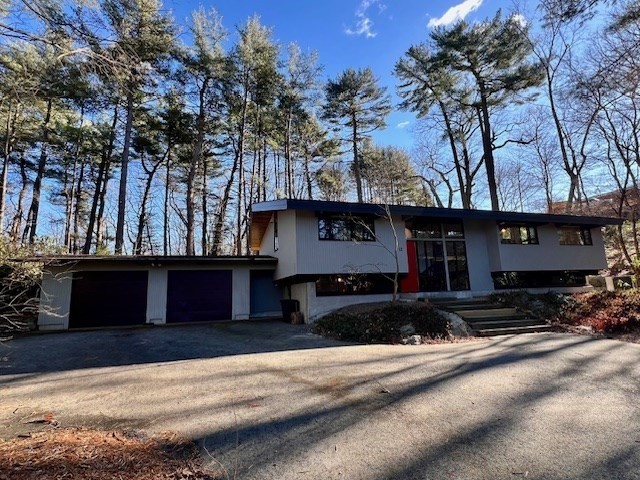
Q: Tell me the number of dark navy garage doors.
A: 2